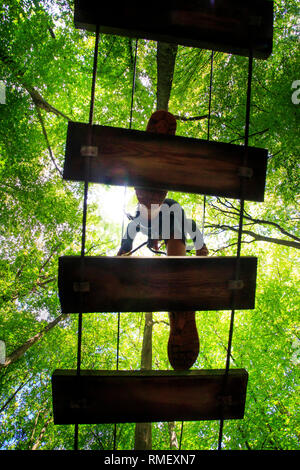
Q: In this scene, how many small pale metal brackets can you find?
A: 4